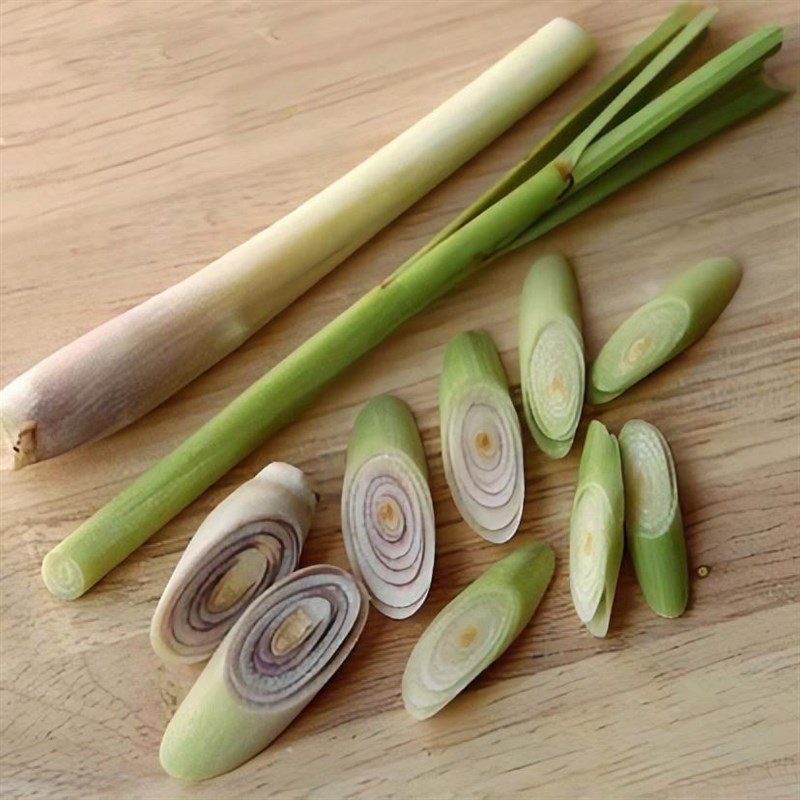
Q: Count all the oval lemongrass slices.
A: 9